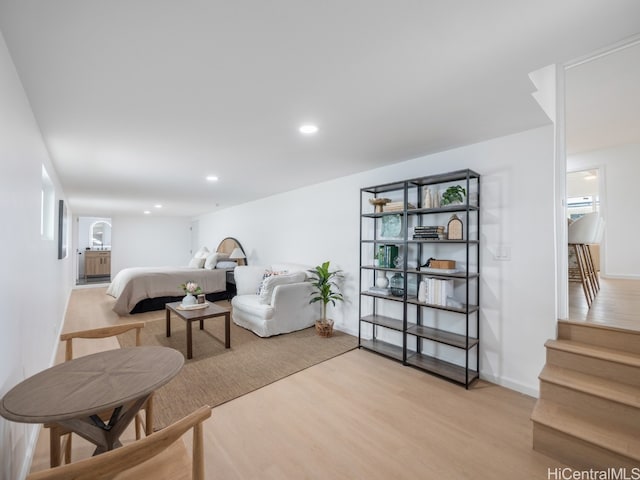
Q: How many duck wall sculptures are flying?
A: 0